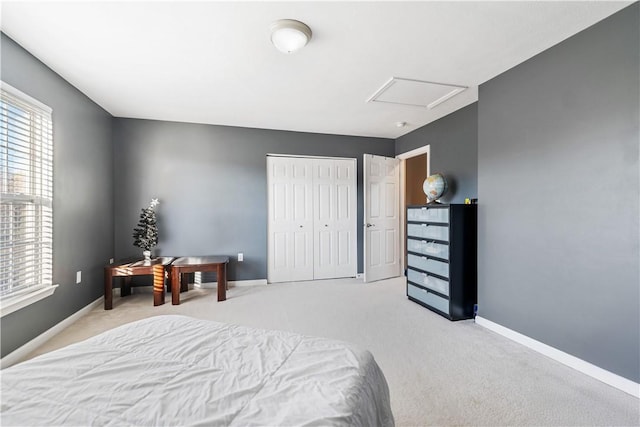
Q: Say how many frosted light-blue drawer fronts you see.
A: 6